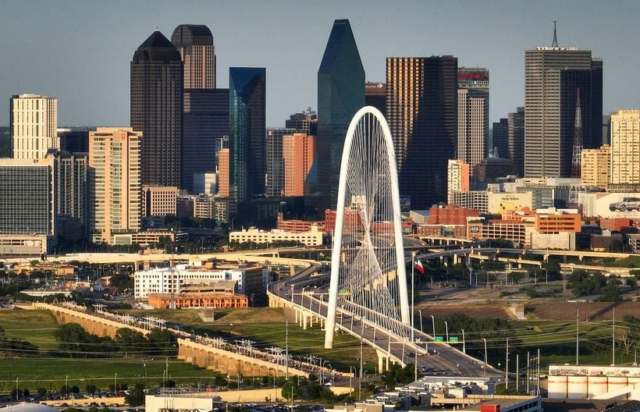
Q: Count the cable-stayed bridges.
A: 1